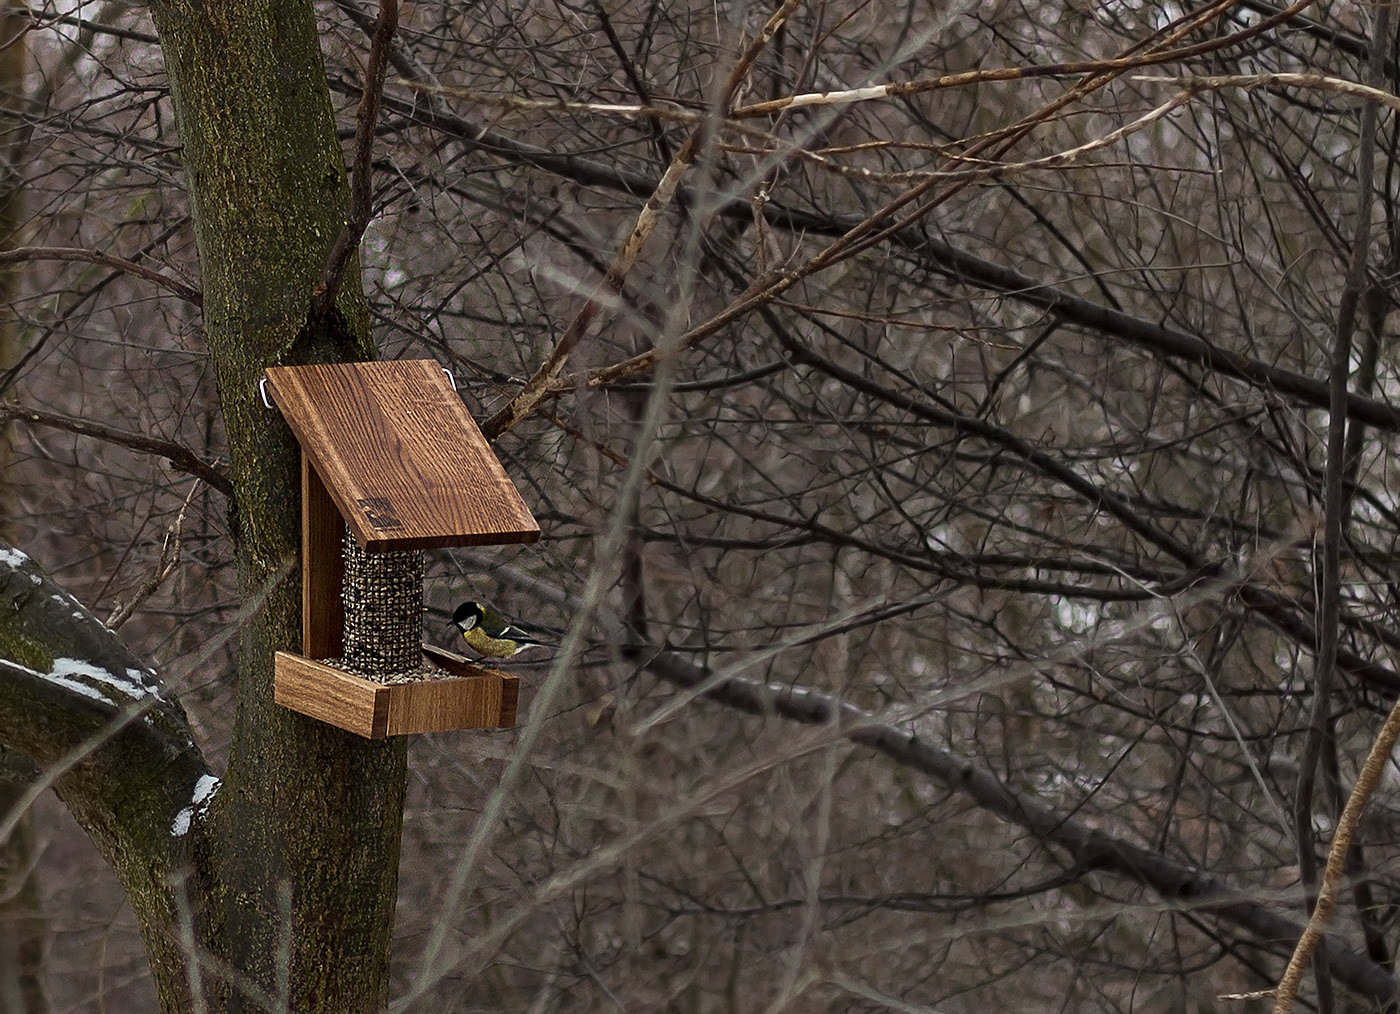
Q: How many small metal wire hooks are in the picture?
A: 2